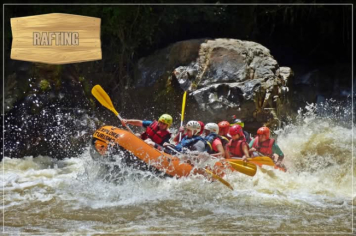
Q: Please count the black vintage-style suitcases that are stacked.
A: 0